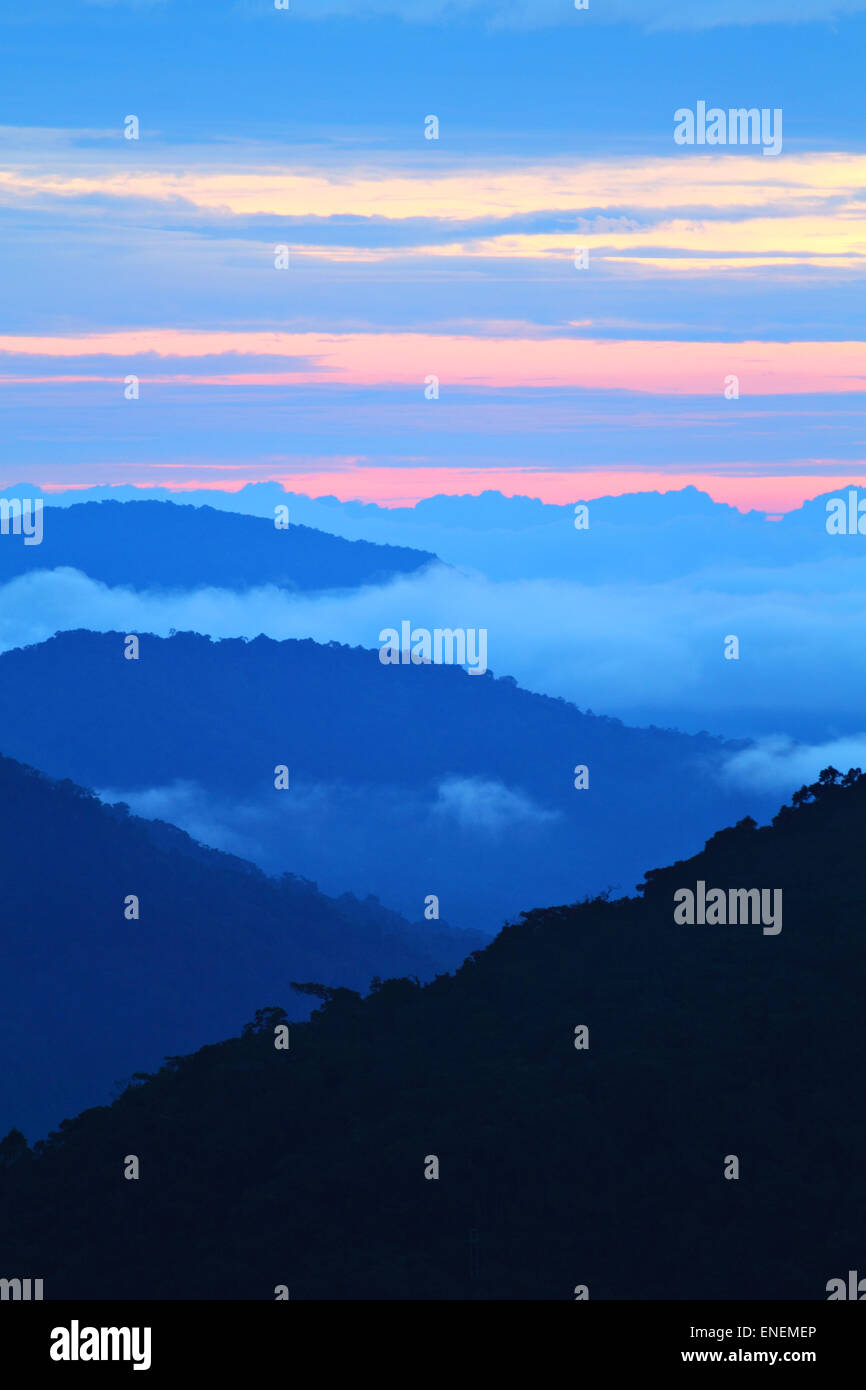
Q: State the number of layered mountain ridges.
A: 4